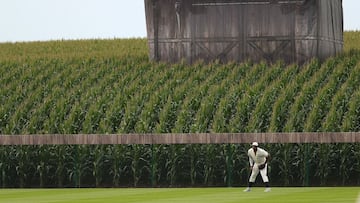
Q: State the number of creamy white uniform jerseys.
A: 1